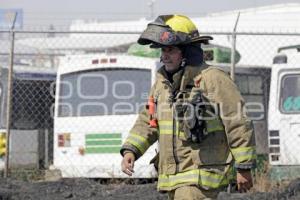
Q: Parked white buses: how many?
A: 2